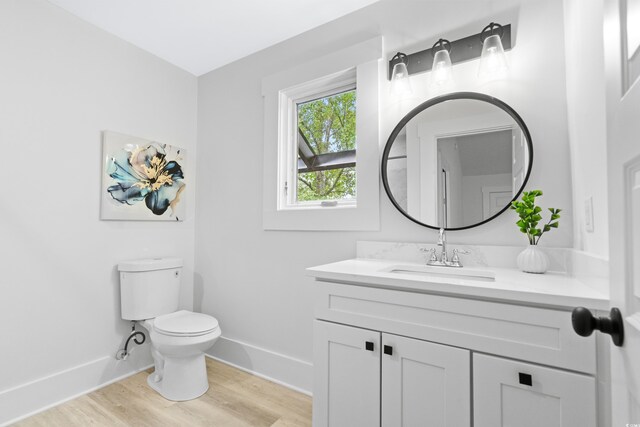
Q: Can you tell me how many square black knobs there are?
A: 3